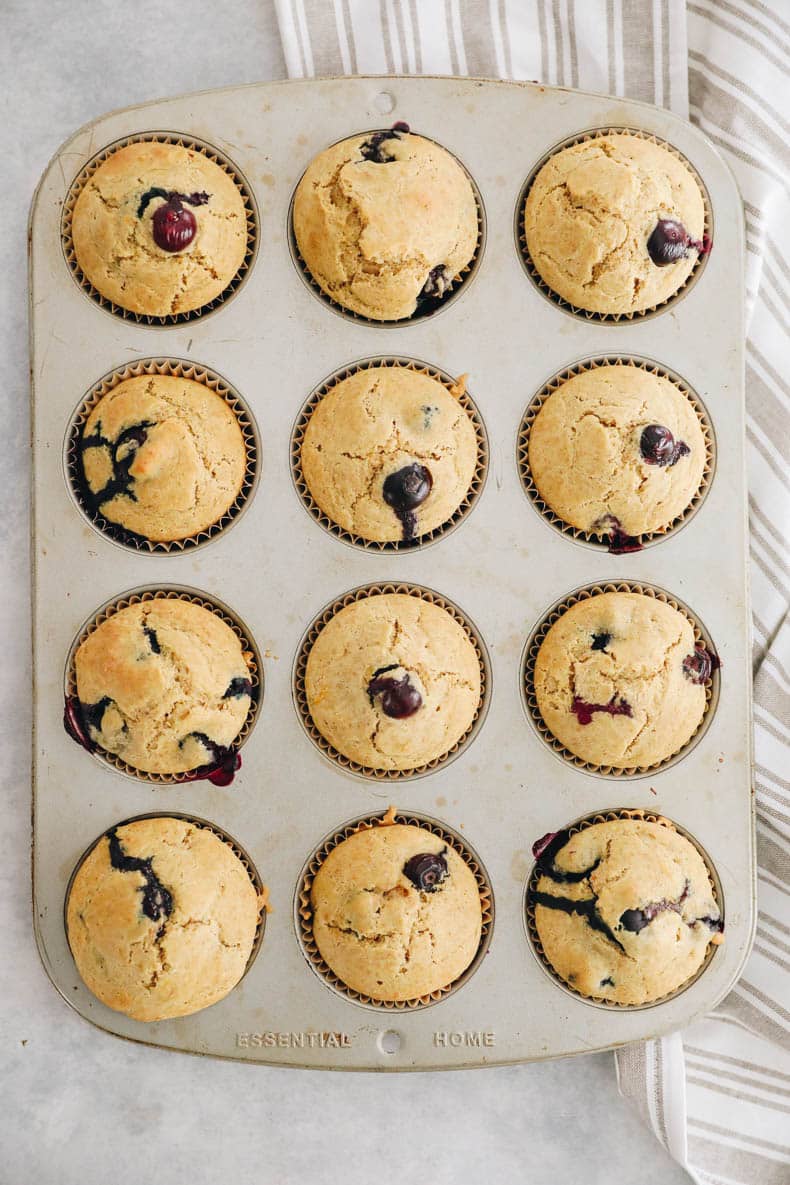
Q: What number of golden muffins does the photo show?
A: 12